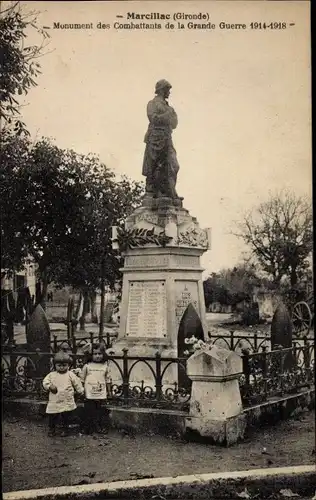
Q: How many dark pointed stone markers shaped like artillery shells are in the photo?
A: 3